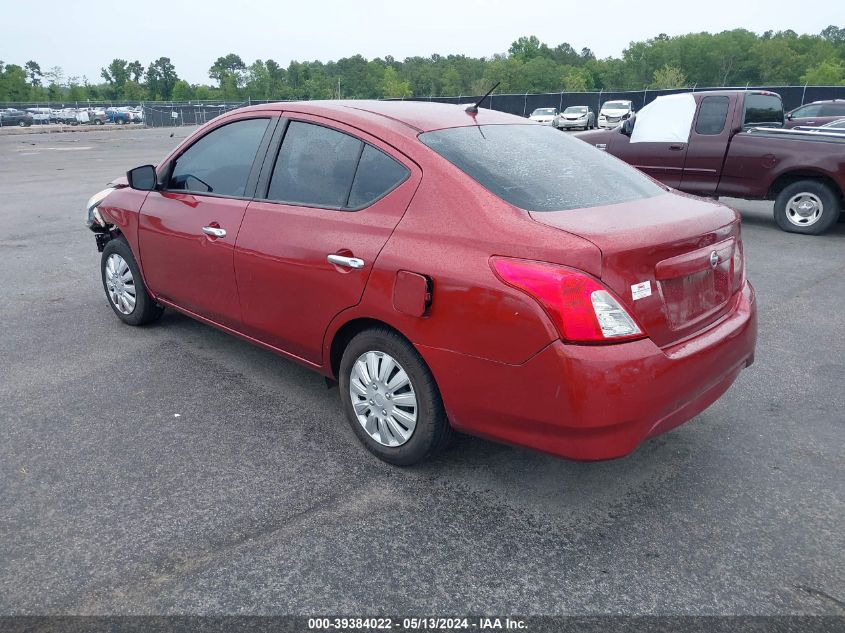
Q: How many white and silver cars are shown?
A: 3